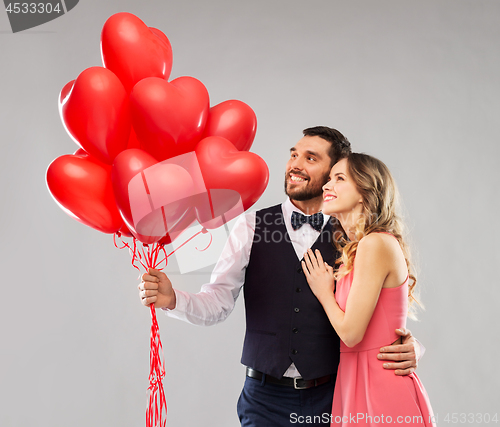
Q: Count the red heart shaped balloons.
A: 7